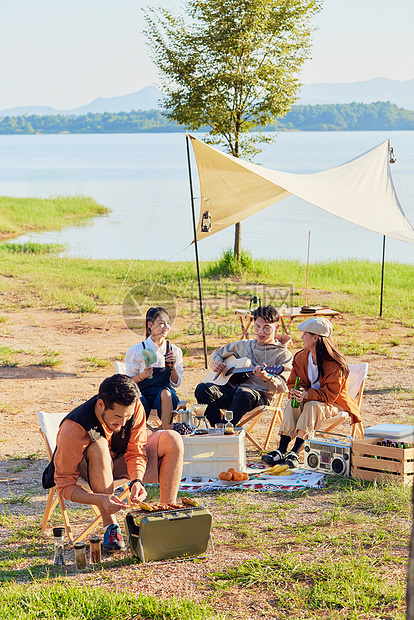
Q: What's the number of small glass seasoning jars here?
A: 3